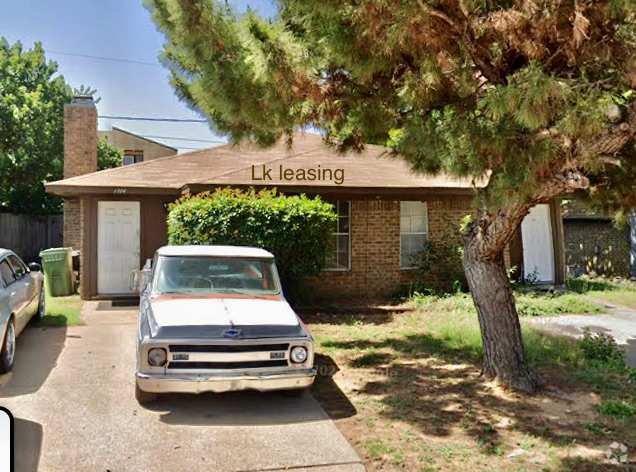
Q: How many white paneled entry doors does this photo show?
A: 2